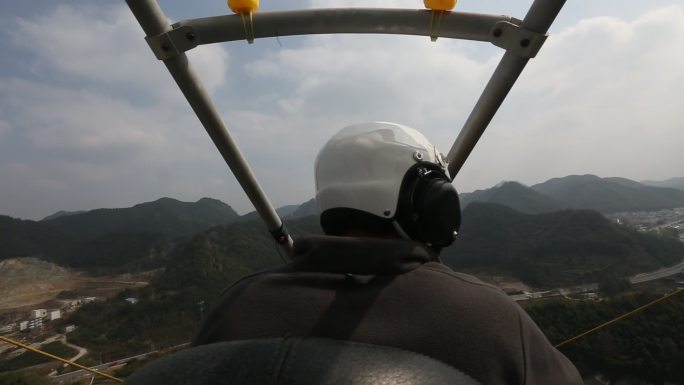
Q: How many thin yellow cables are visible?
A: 2